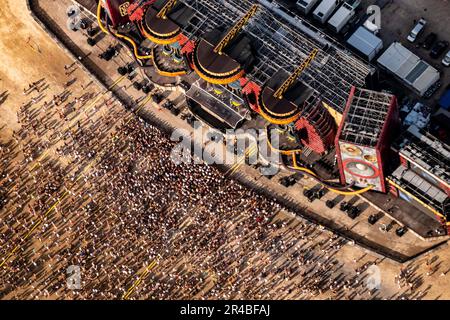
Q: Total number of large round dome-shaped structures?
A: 3